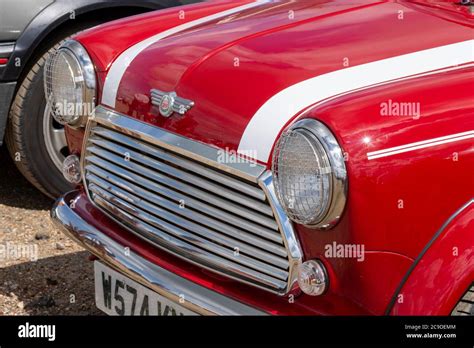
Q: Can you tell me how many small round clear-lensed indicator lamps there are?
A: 2